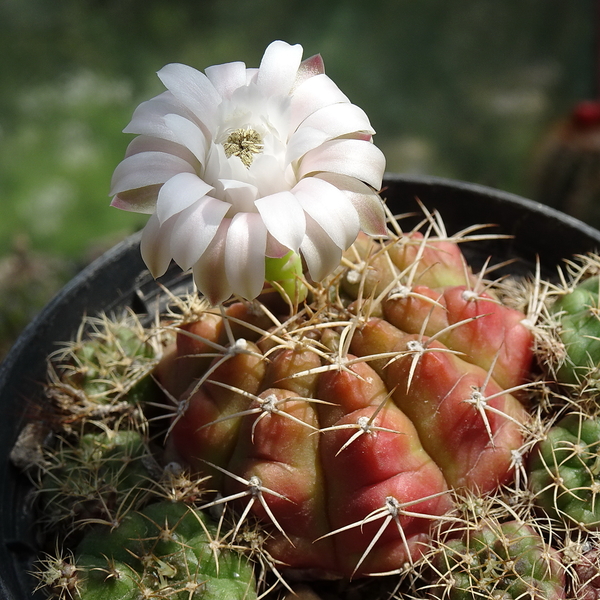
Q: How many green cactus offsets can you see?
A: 6